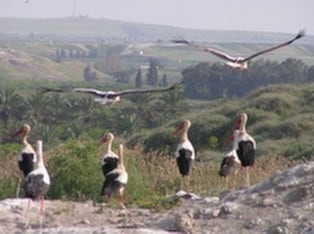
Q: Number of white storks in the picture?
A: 9